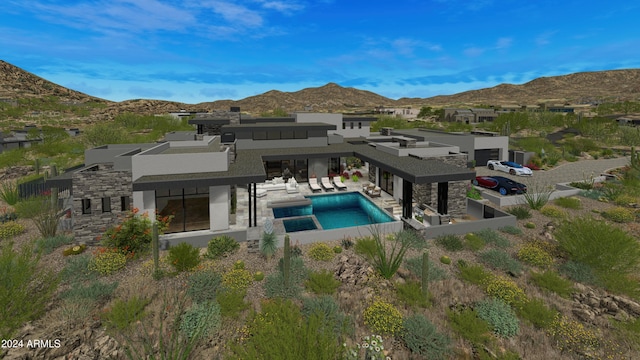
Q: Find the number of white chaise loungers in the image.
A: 3